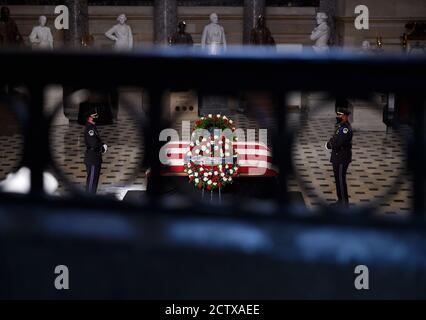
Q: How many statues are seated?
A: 0